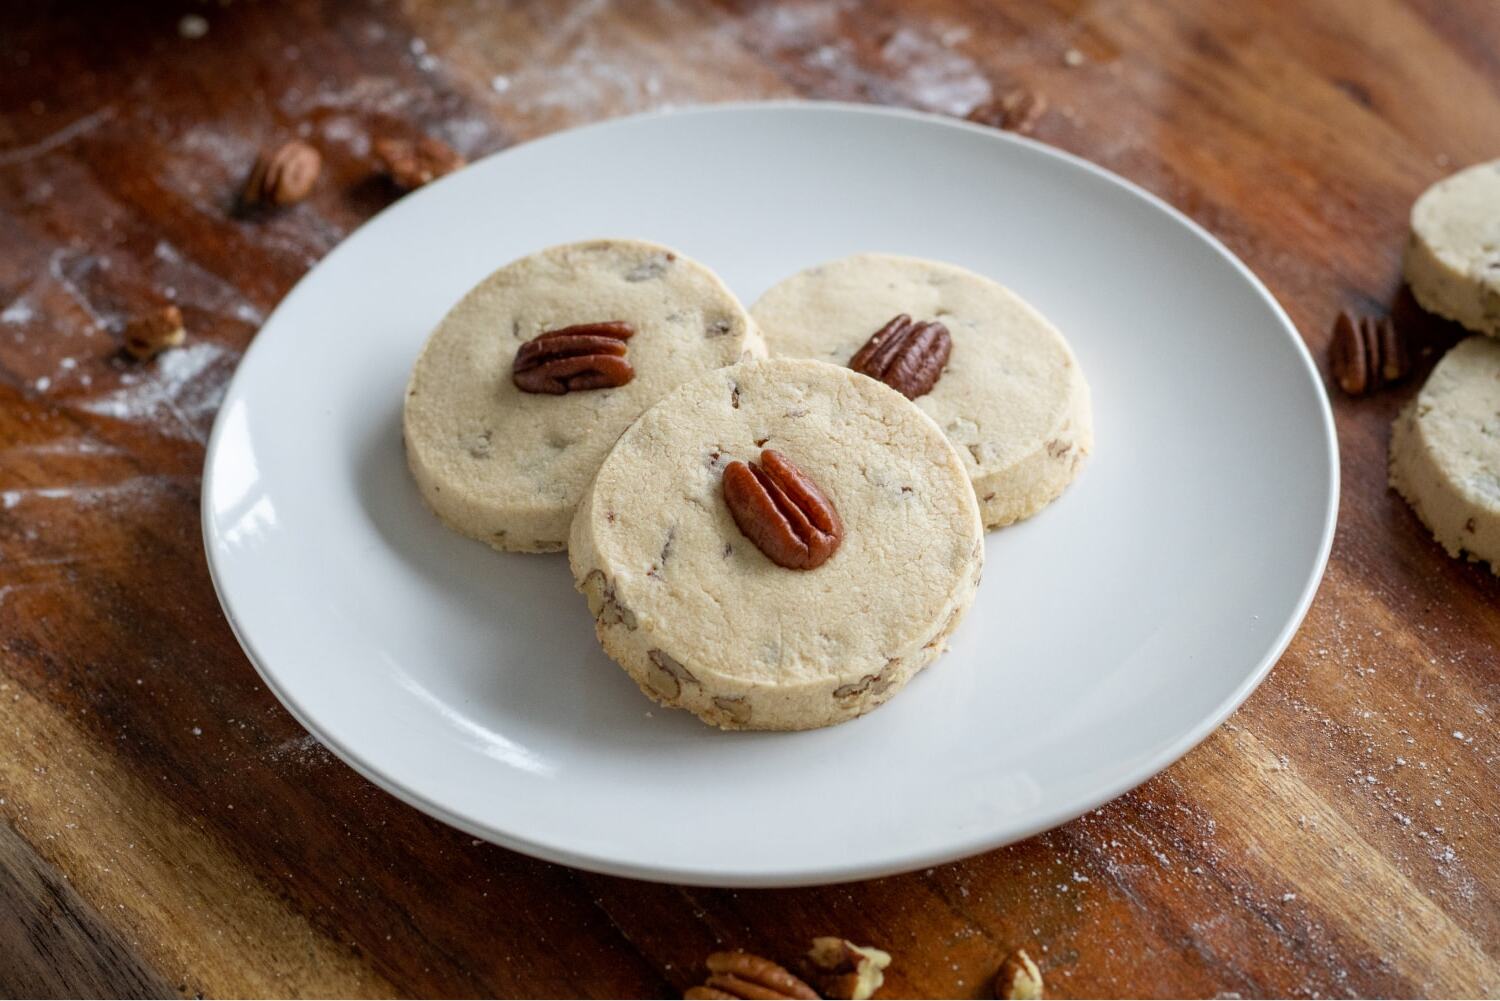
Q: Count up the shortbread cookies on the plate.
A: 3